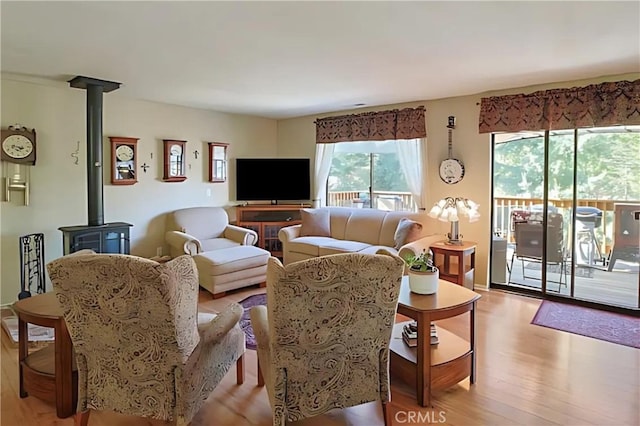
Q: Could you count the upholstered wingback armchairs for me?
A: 2